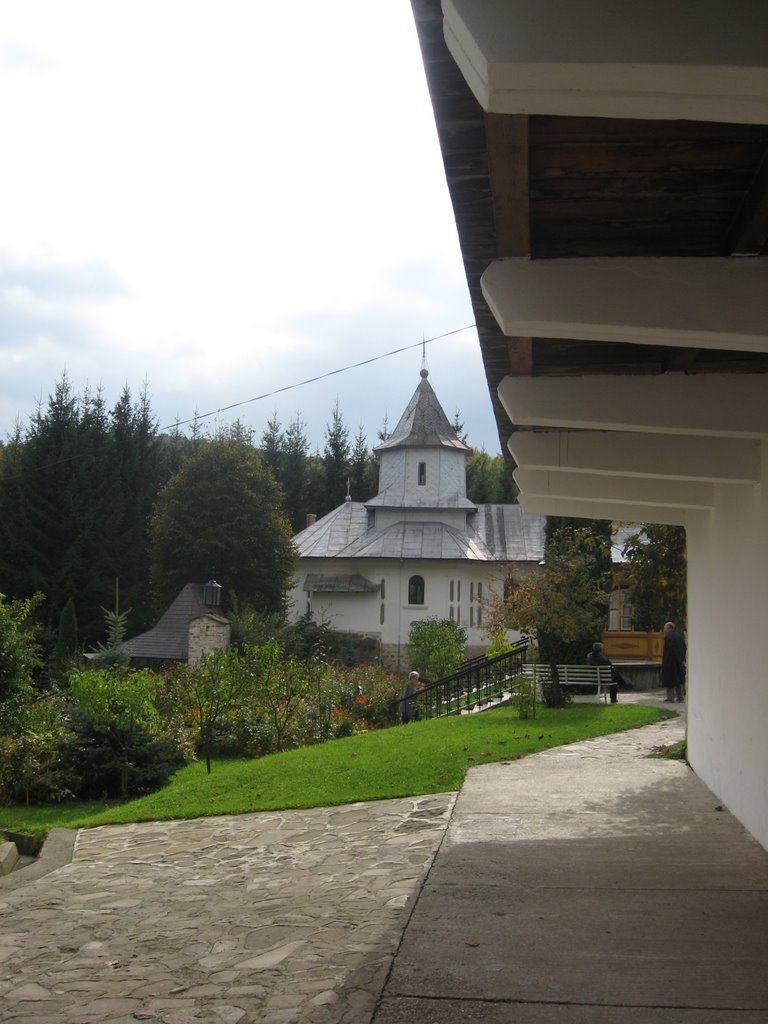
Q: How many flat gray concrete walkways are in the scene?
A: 1